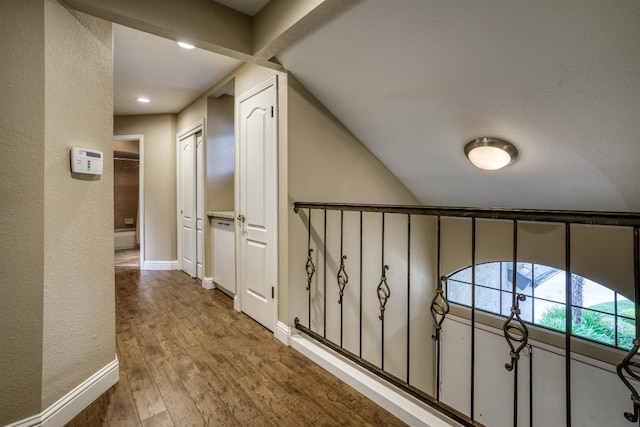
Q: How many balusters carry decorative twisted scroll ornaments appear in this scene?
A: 6